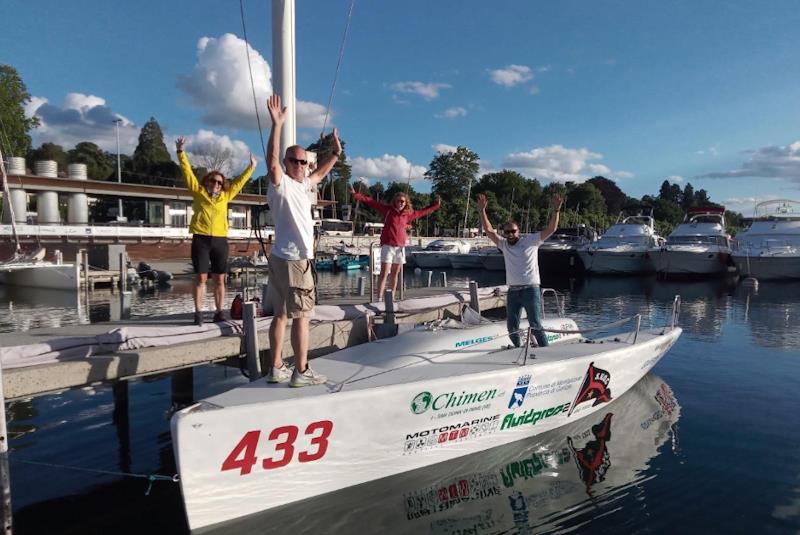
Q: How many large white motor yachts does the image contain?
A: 3